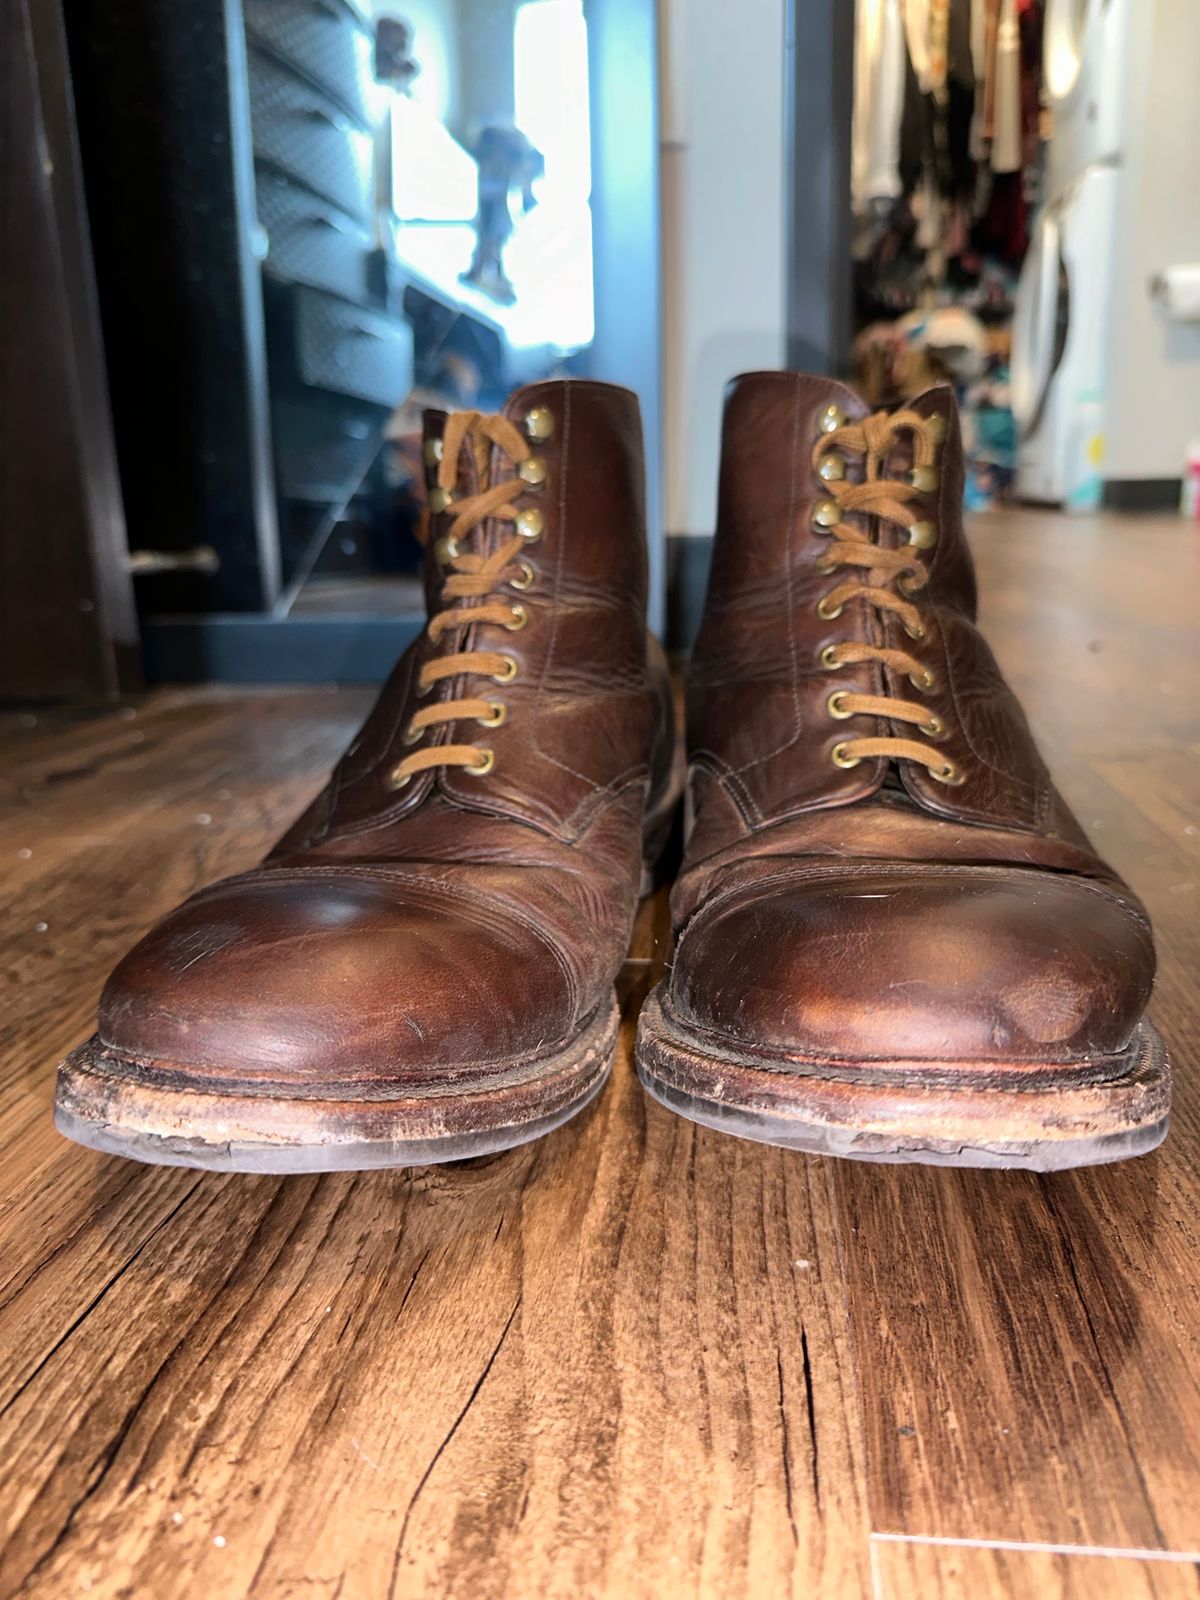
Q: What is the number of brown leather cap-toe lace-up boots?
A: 2